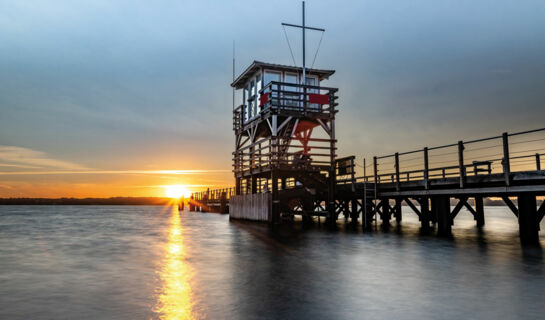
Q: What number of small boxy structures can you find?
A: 1